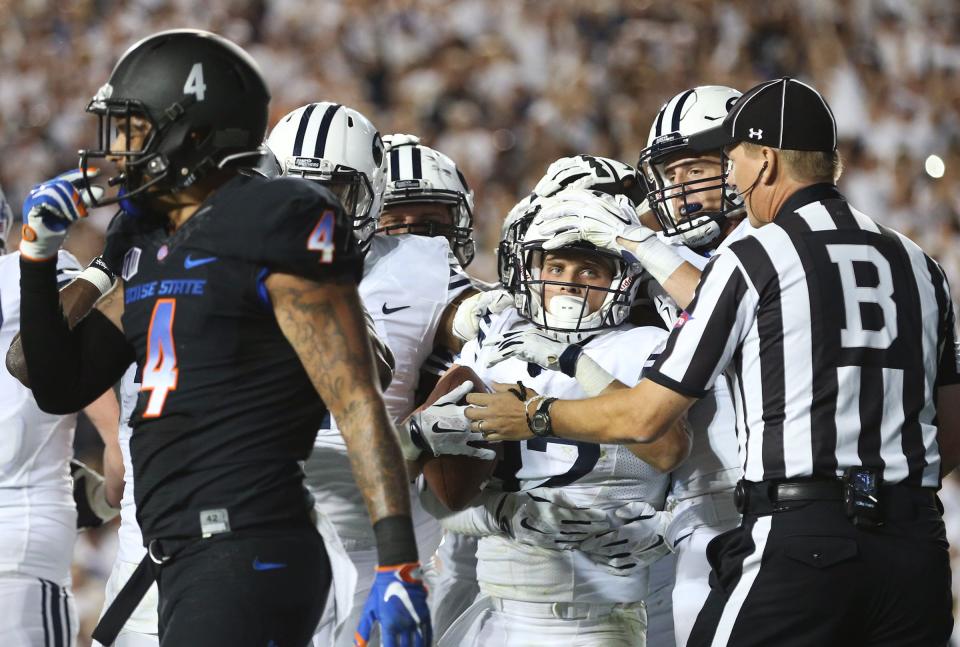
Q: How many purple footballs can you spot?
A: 0